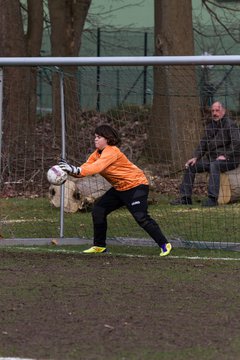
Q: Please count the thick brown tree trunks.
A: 3